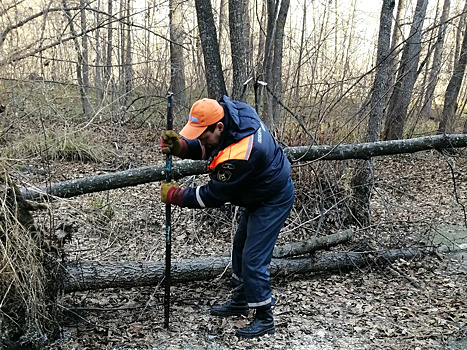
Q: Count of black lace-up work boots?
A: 2